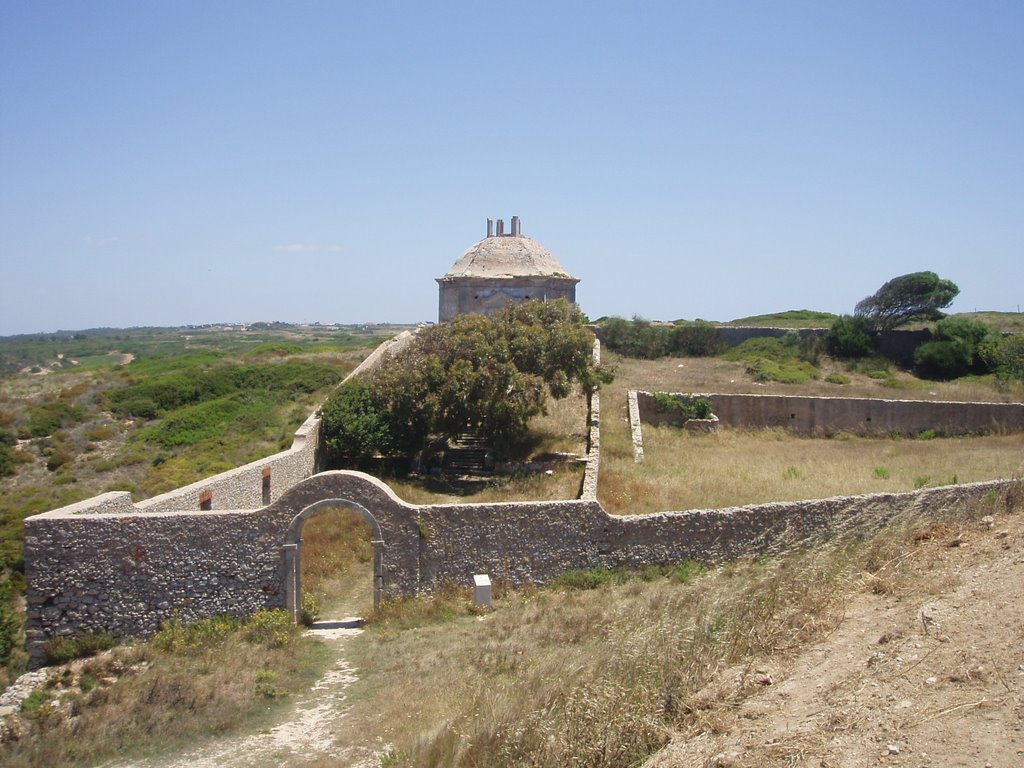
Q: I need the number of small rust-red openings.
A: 2